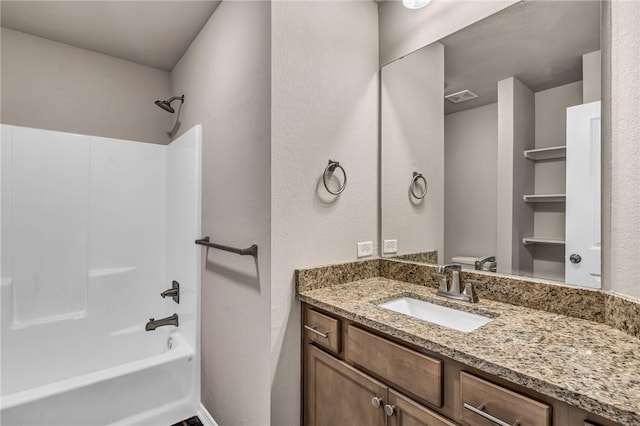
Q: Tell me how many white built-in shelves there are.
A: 3